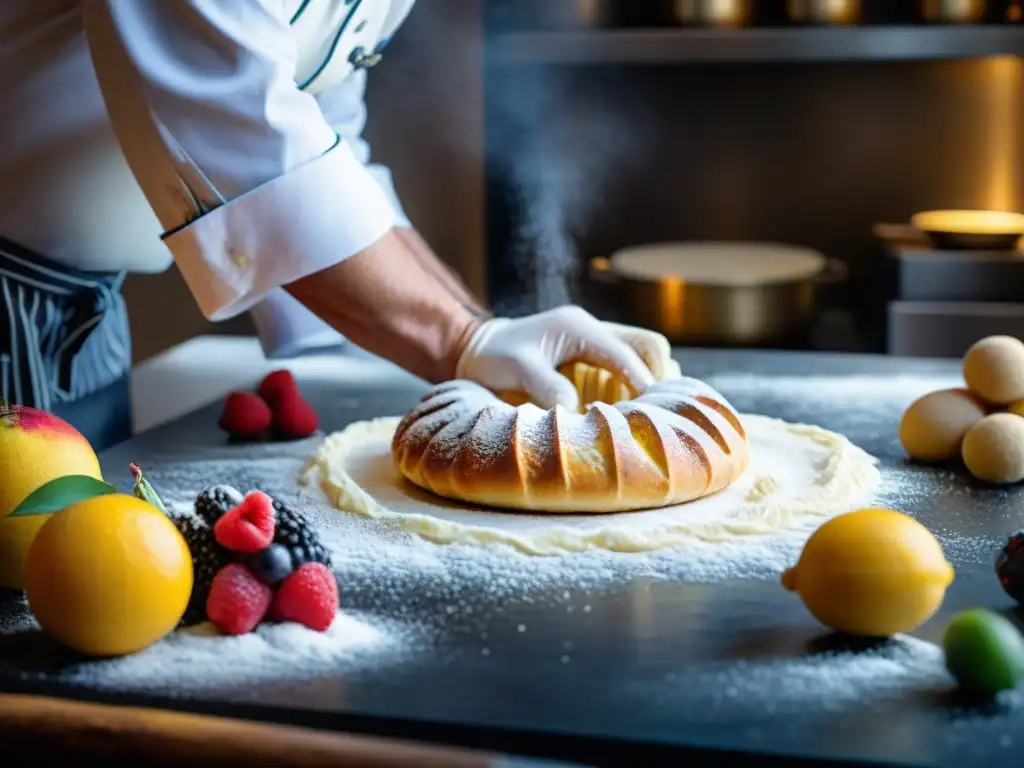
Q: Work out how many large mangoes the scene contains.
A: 1